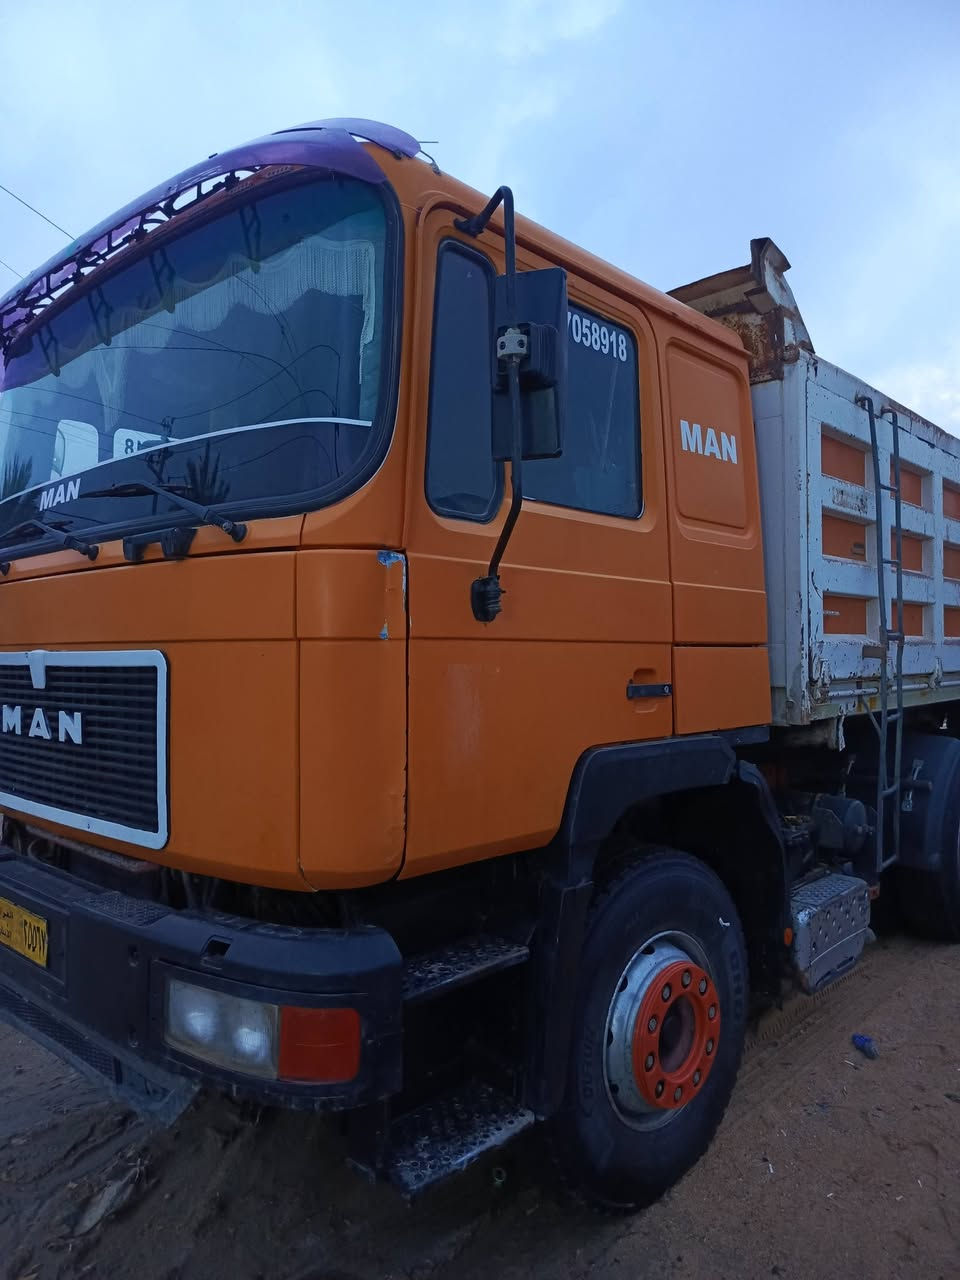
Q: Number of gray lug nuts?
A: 10